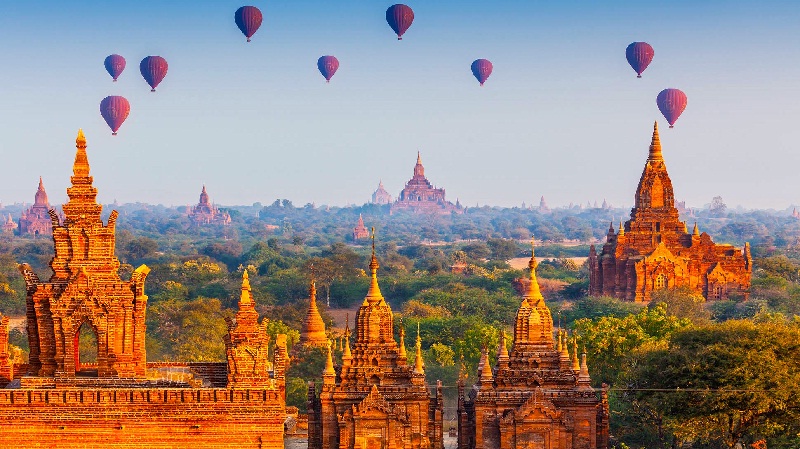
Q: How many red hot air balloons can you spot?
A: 9